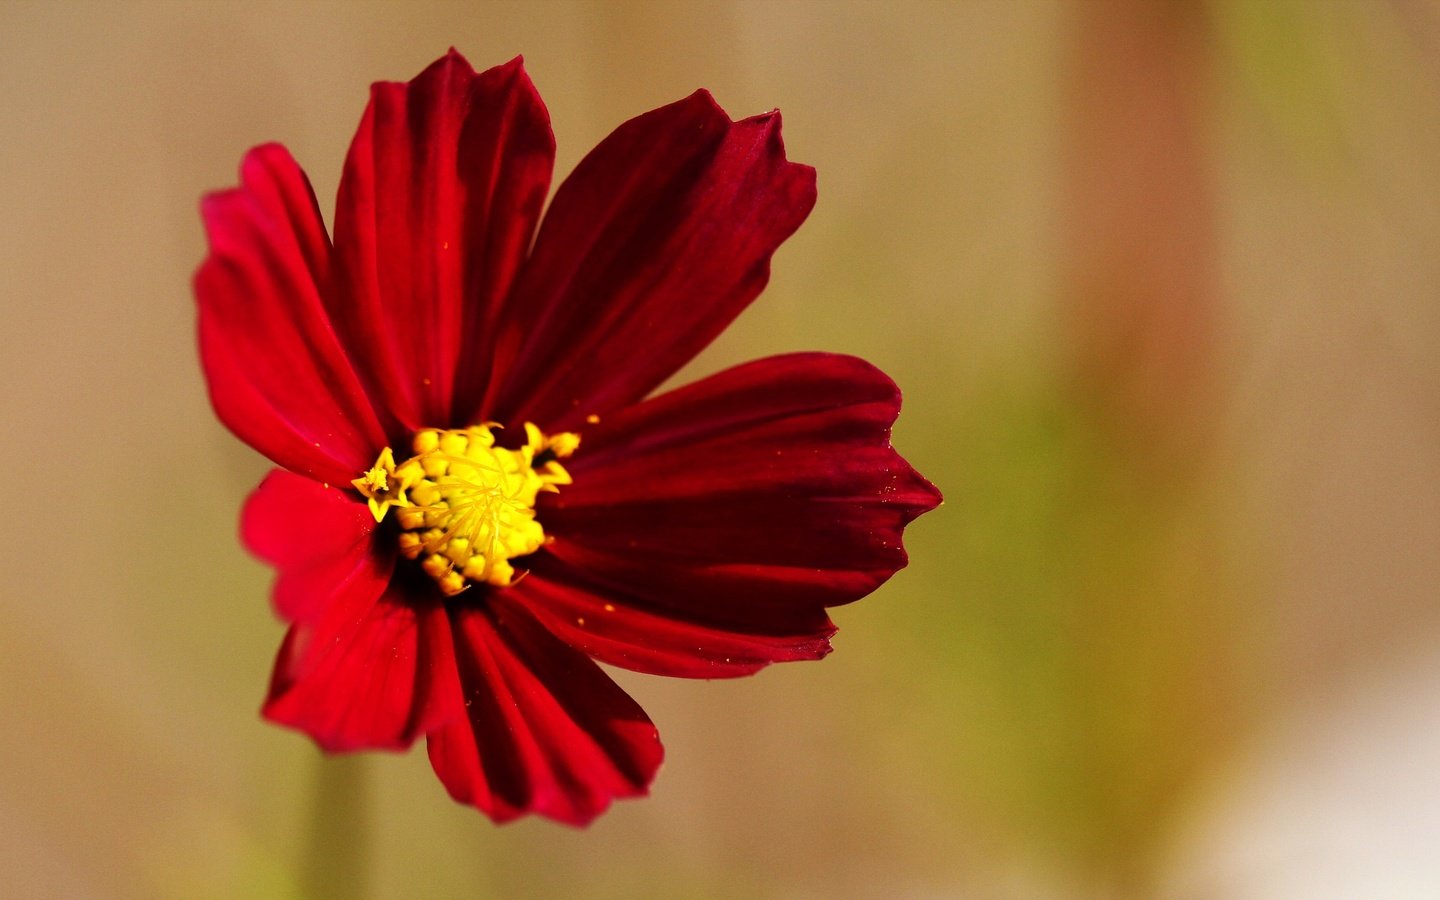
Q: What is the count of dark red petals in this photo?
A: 8